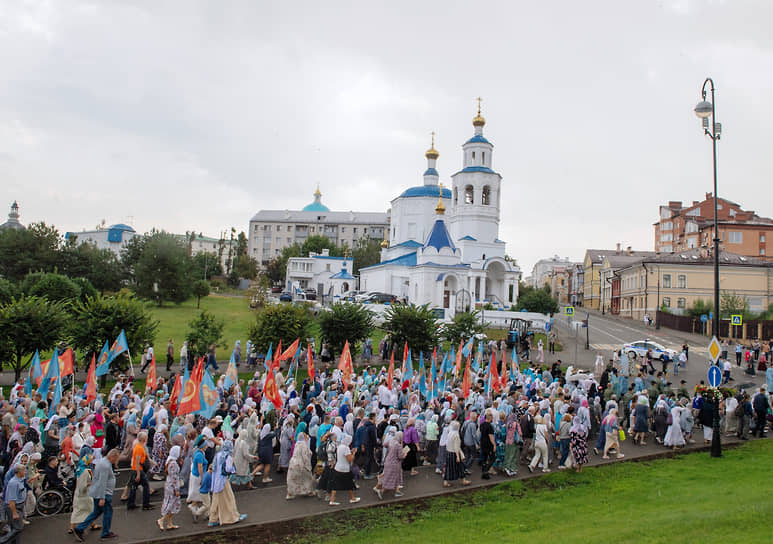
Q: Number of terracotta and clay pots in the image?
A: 0